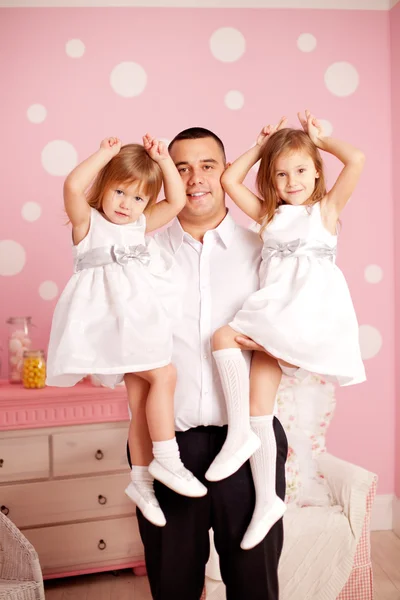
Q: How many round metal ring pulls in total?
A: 5